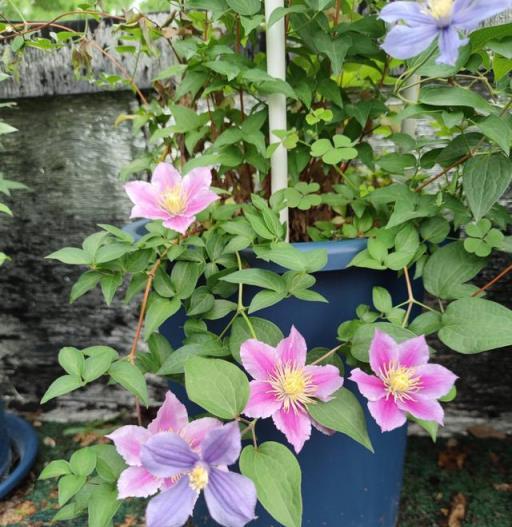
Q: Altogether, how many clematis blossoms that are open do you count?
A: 6